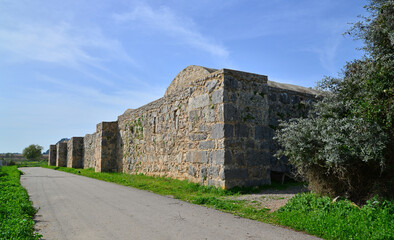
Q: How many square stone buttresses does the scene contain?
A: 4